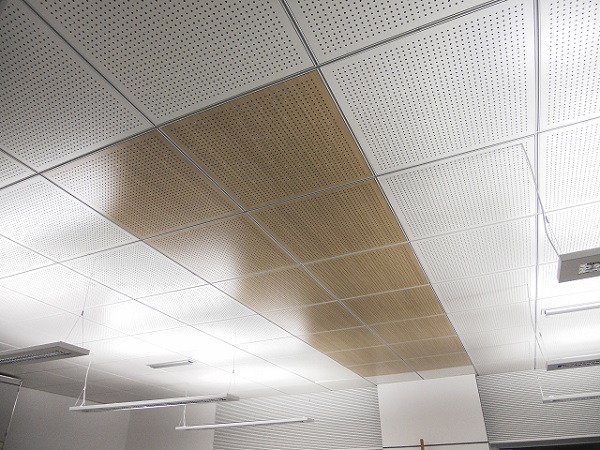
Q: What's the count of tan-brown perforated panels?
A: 14